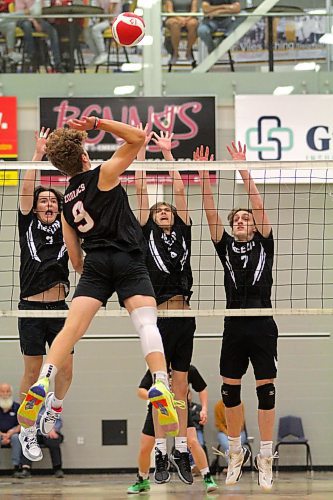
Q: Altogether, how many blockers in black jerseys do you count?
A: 3